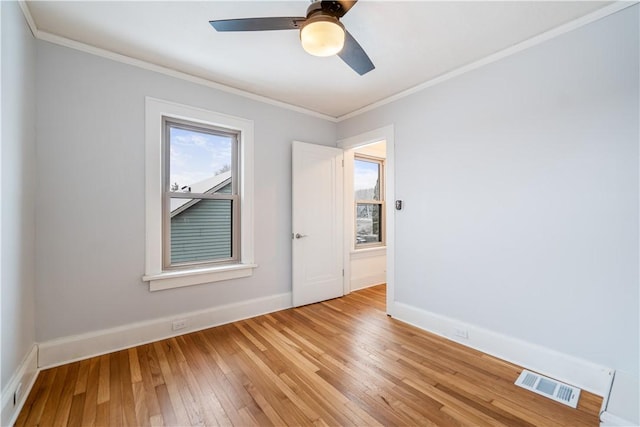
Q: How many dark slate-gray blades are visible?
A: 3